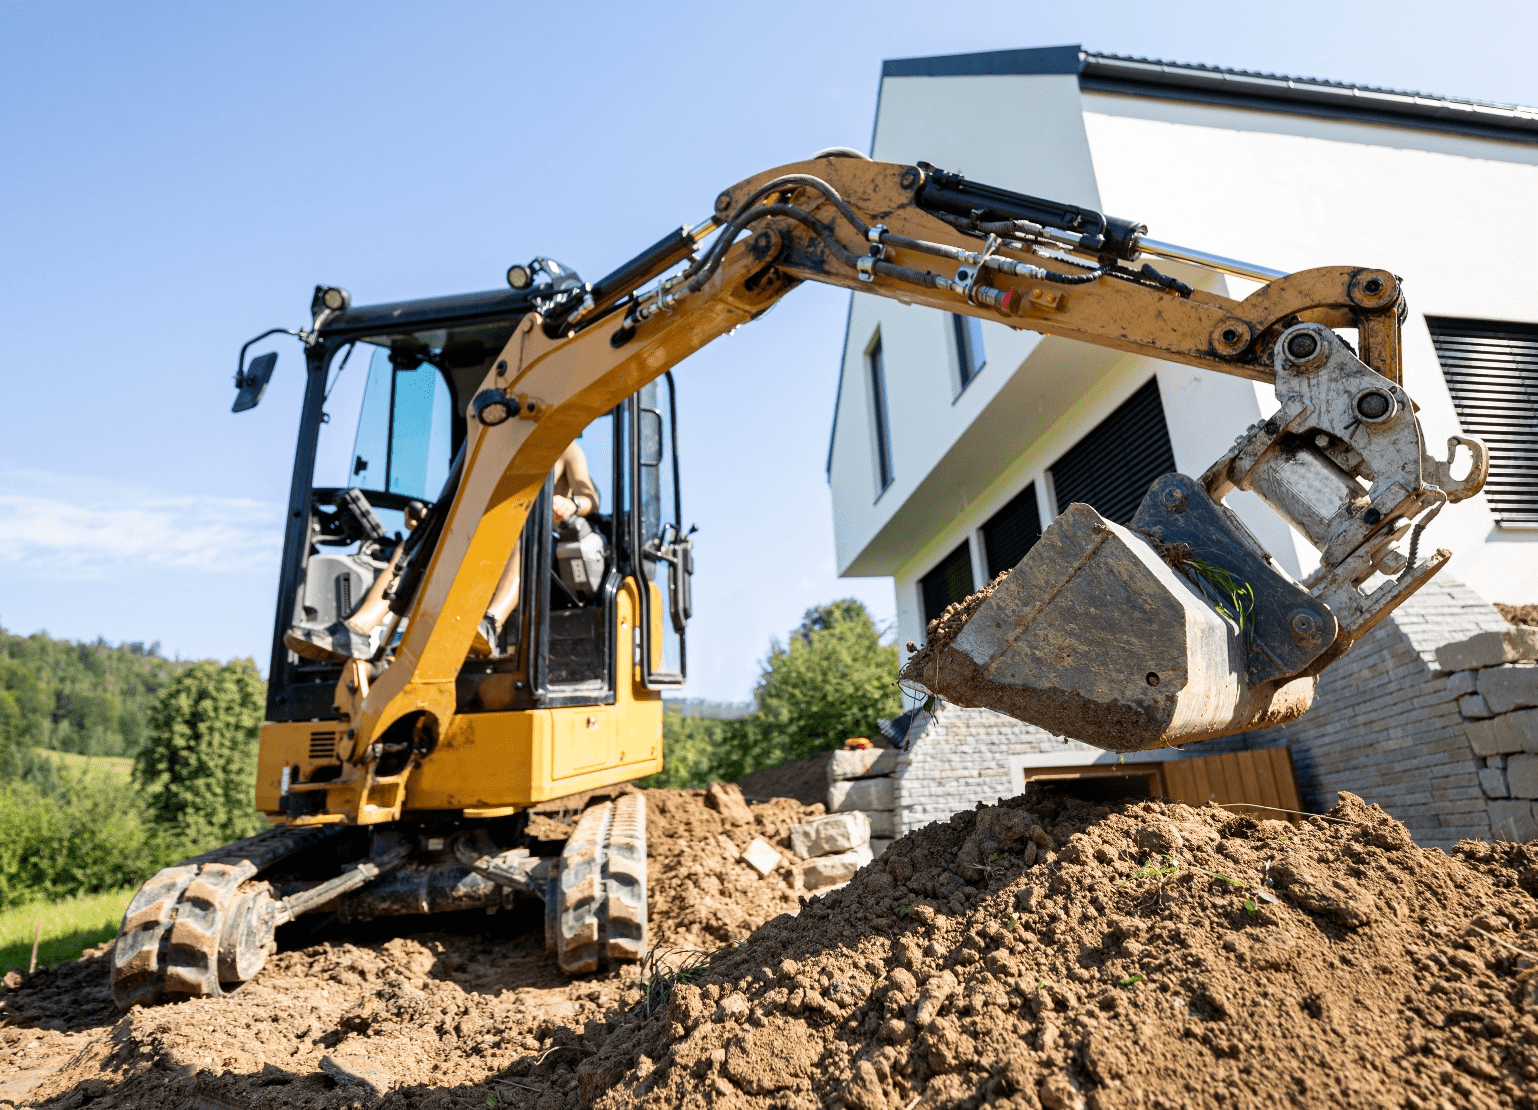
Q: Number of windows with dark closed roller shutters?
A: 4